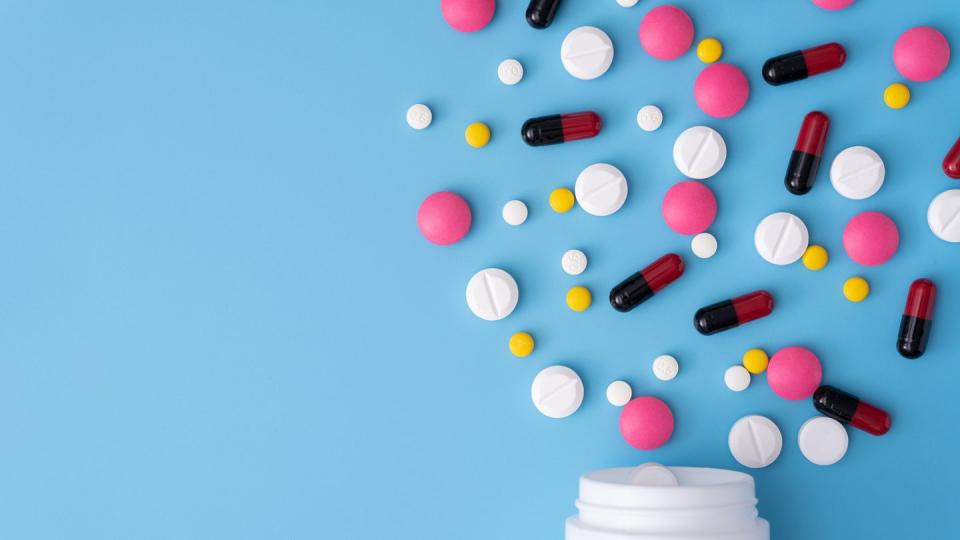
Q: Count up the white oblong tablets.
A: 0